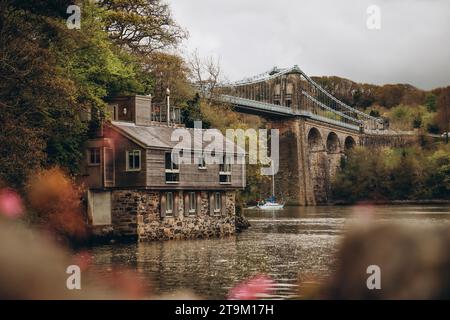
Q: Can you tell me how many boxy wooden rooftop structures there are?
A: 1